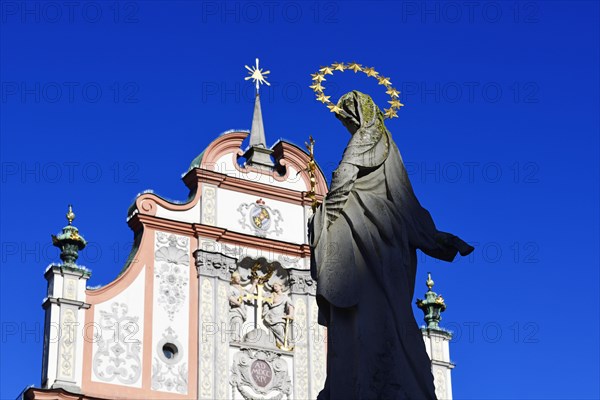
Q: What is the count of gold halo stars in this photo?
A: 12